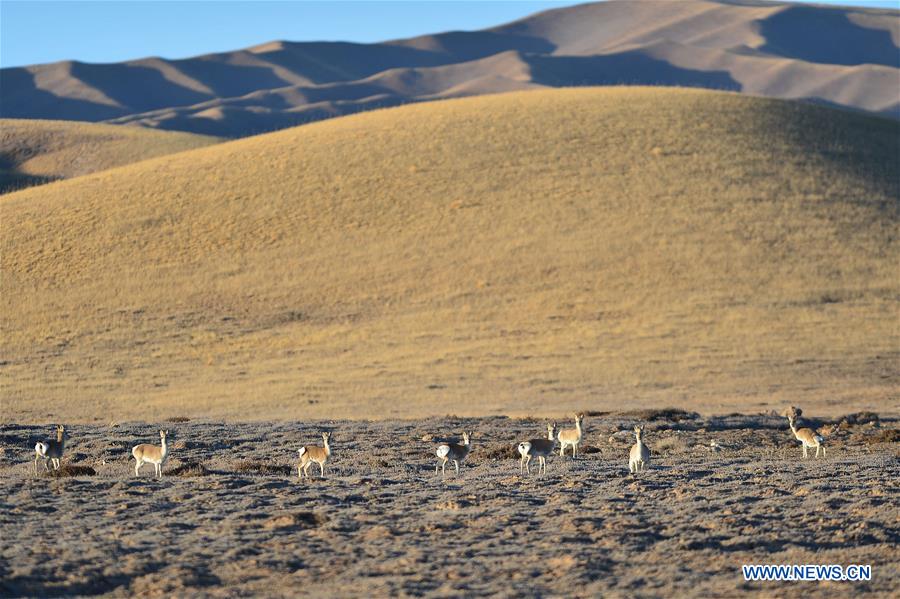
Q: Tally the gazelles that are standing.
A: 8